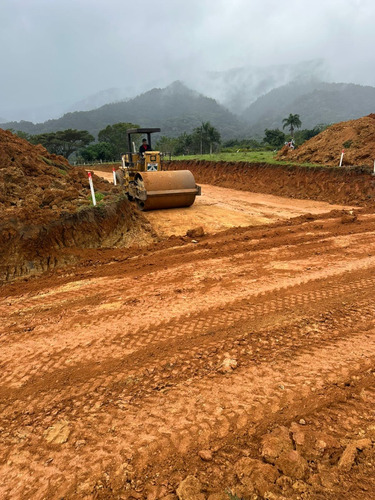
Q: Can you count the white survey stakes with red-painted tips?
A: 3